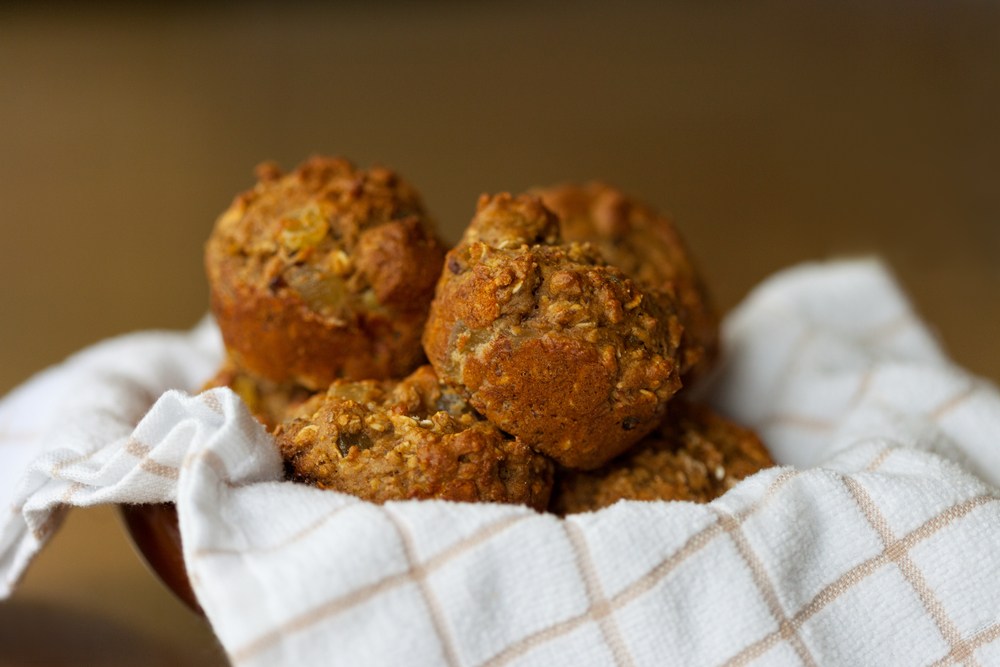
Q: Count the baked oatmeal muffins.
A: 6